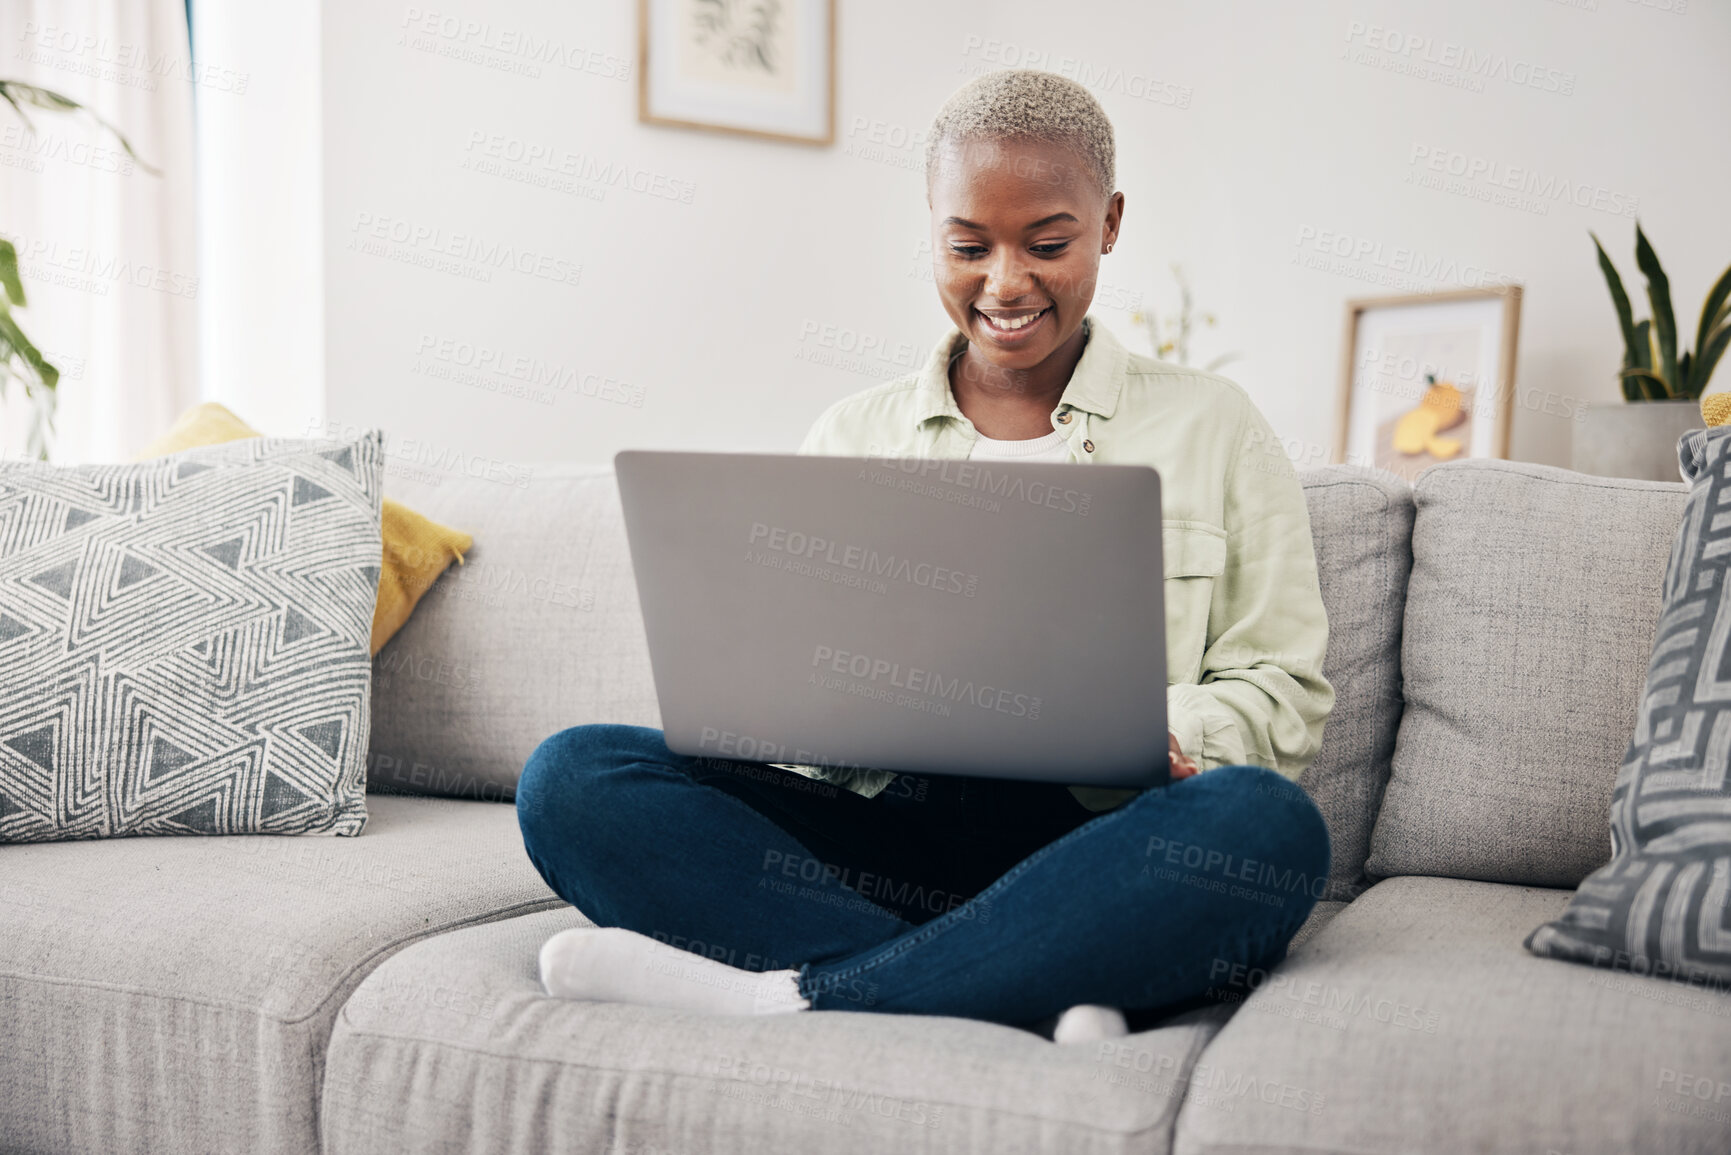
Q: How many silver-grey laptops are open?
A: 1